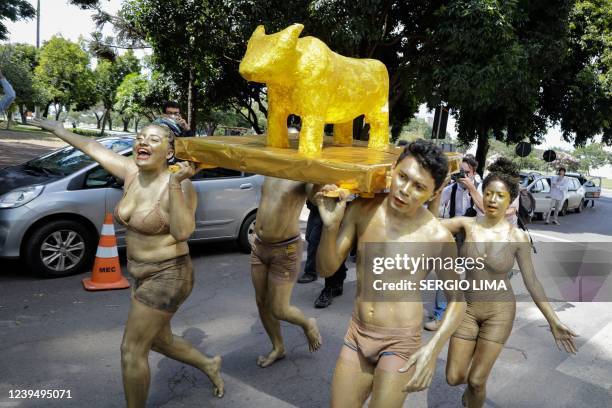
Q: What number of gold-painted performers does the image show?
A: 4